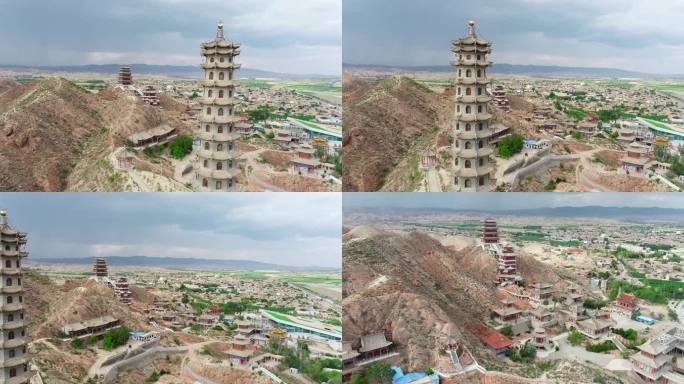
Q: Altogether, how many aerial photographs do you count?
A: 4